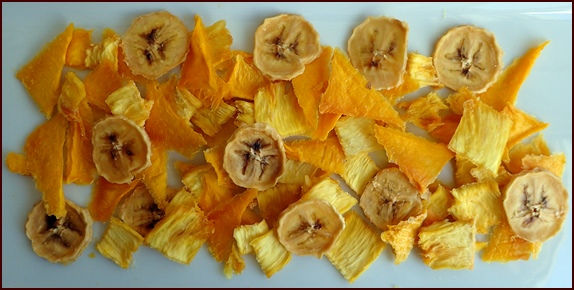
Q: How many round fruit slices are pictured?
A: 11